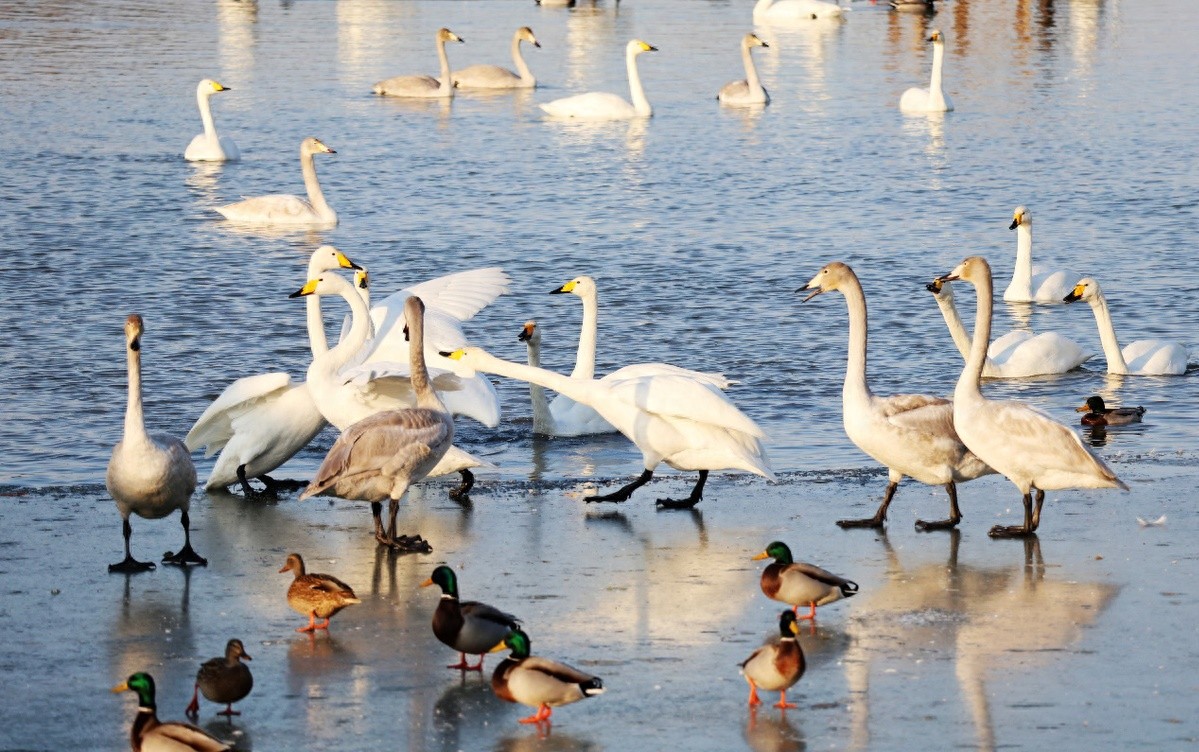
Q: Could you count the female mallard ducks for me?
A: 2